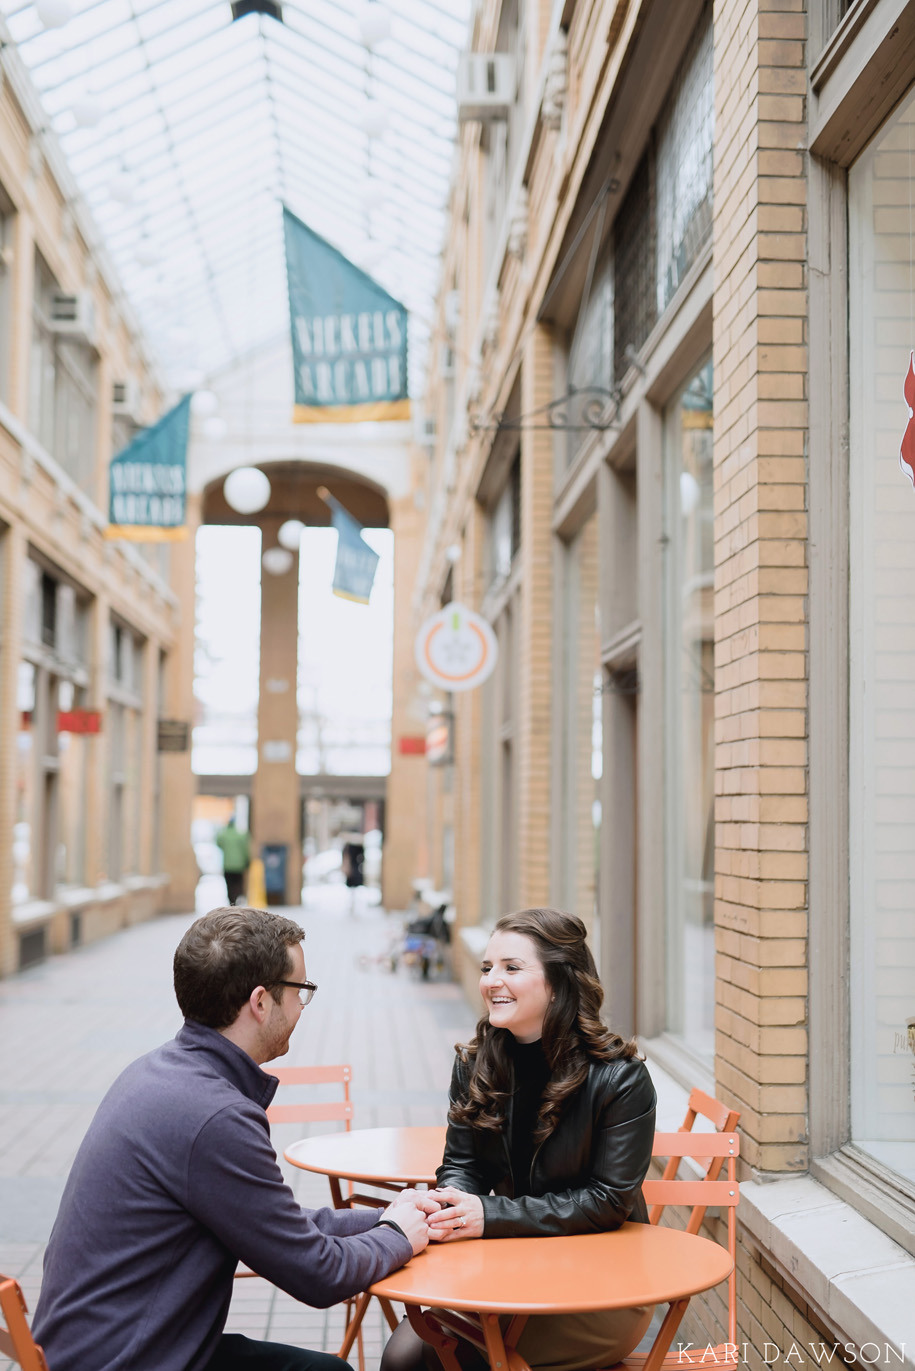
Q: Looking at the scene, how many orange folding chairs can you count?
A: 4